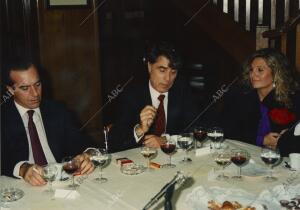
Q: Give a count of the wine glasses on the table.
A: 11